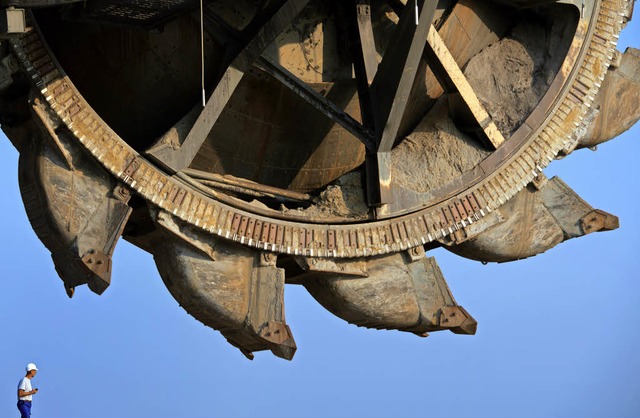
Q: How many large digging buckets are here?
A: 5